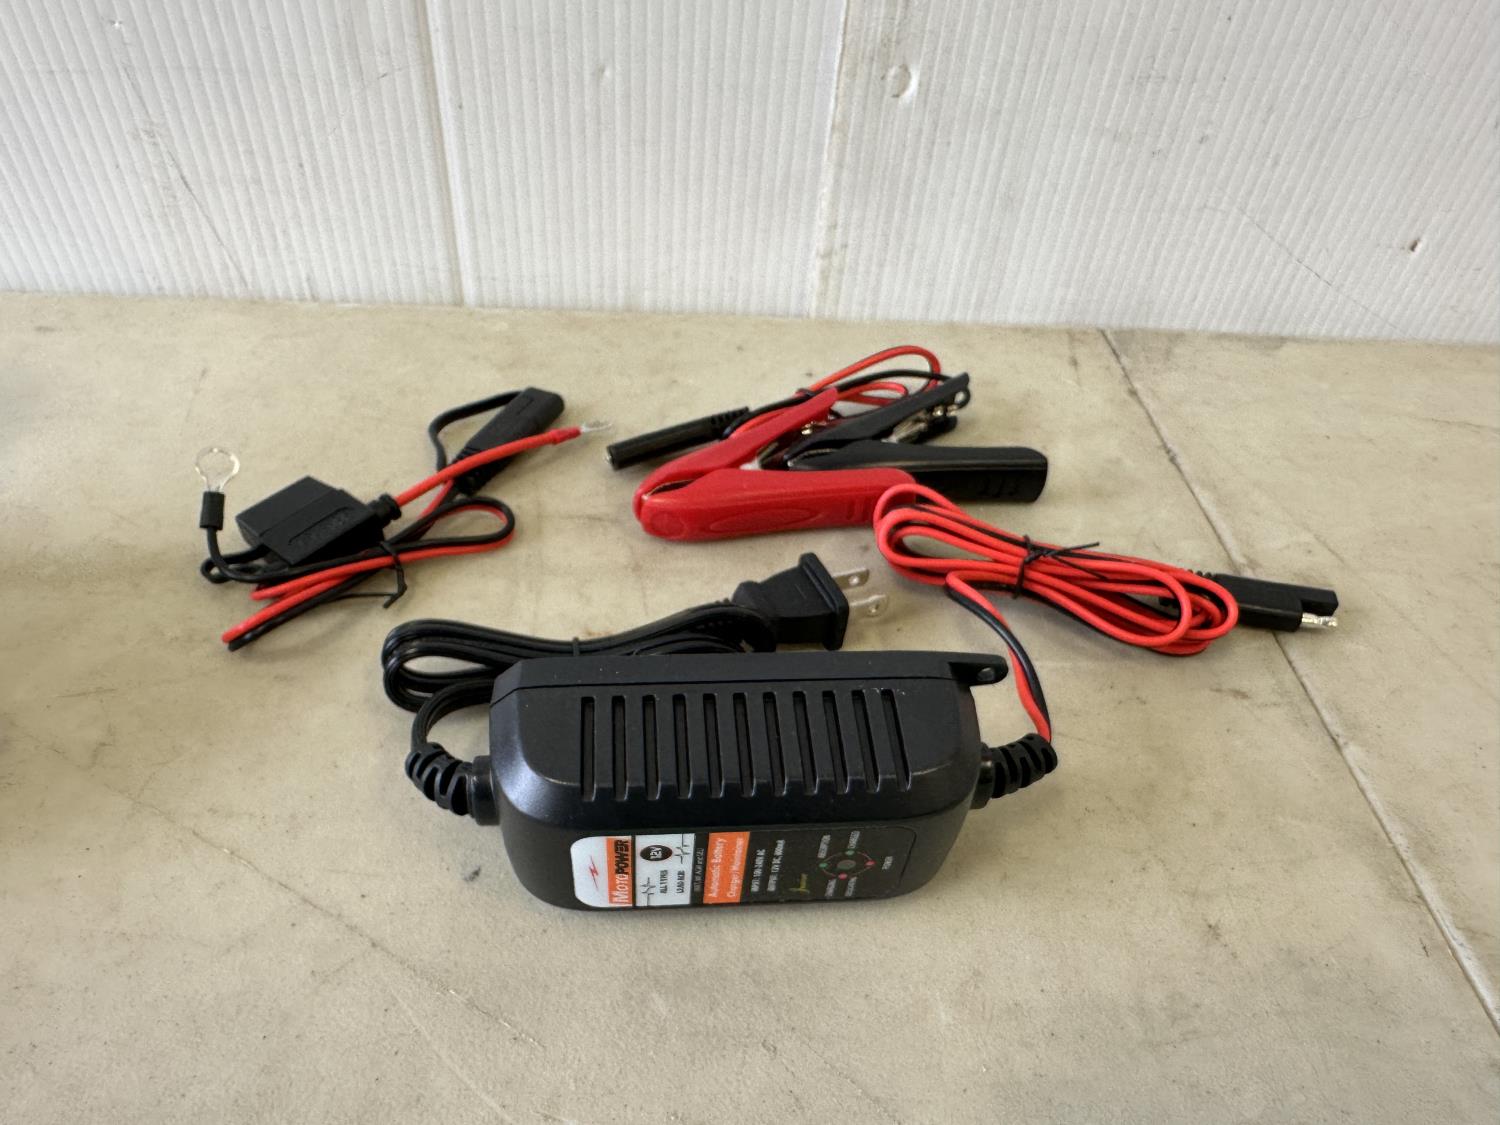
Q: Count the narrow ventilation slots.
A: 11